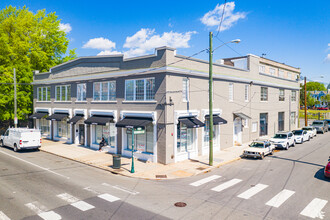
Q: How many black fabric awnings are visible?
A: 7